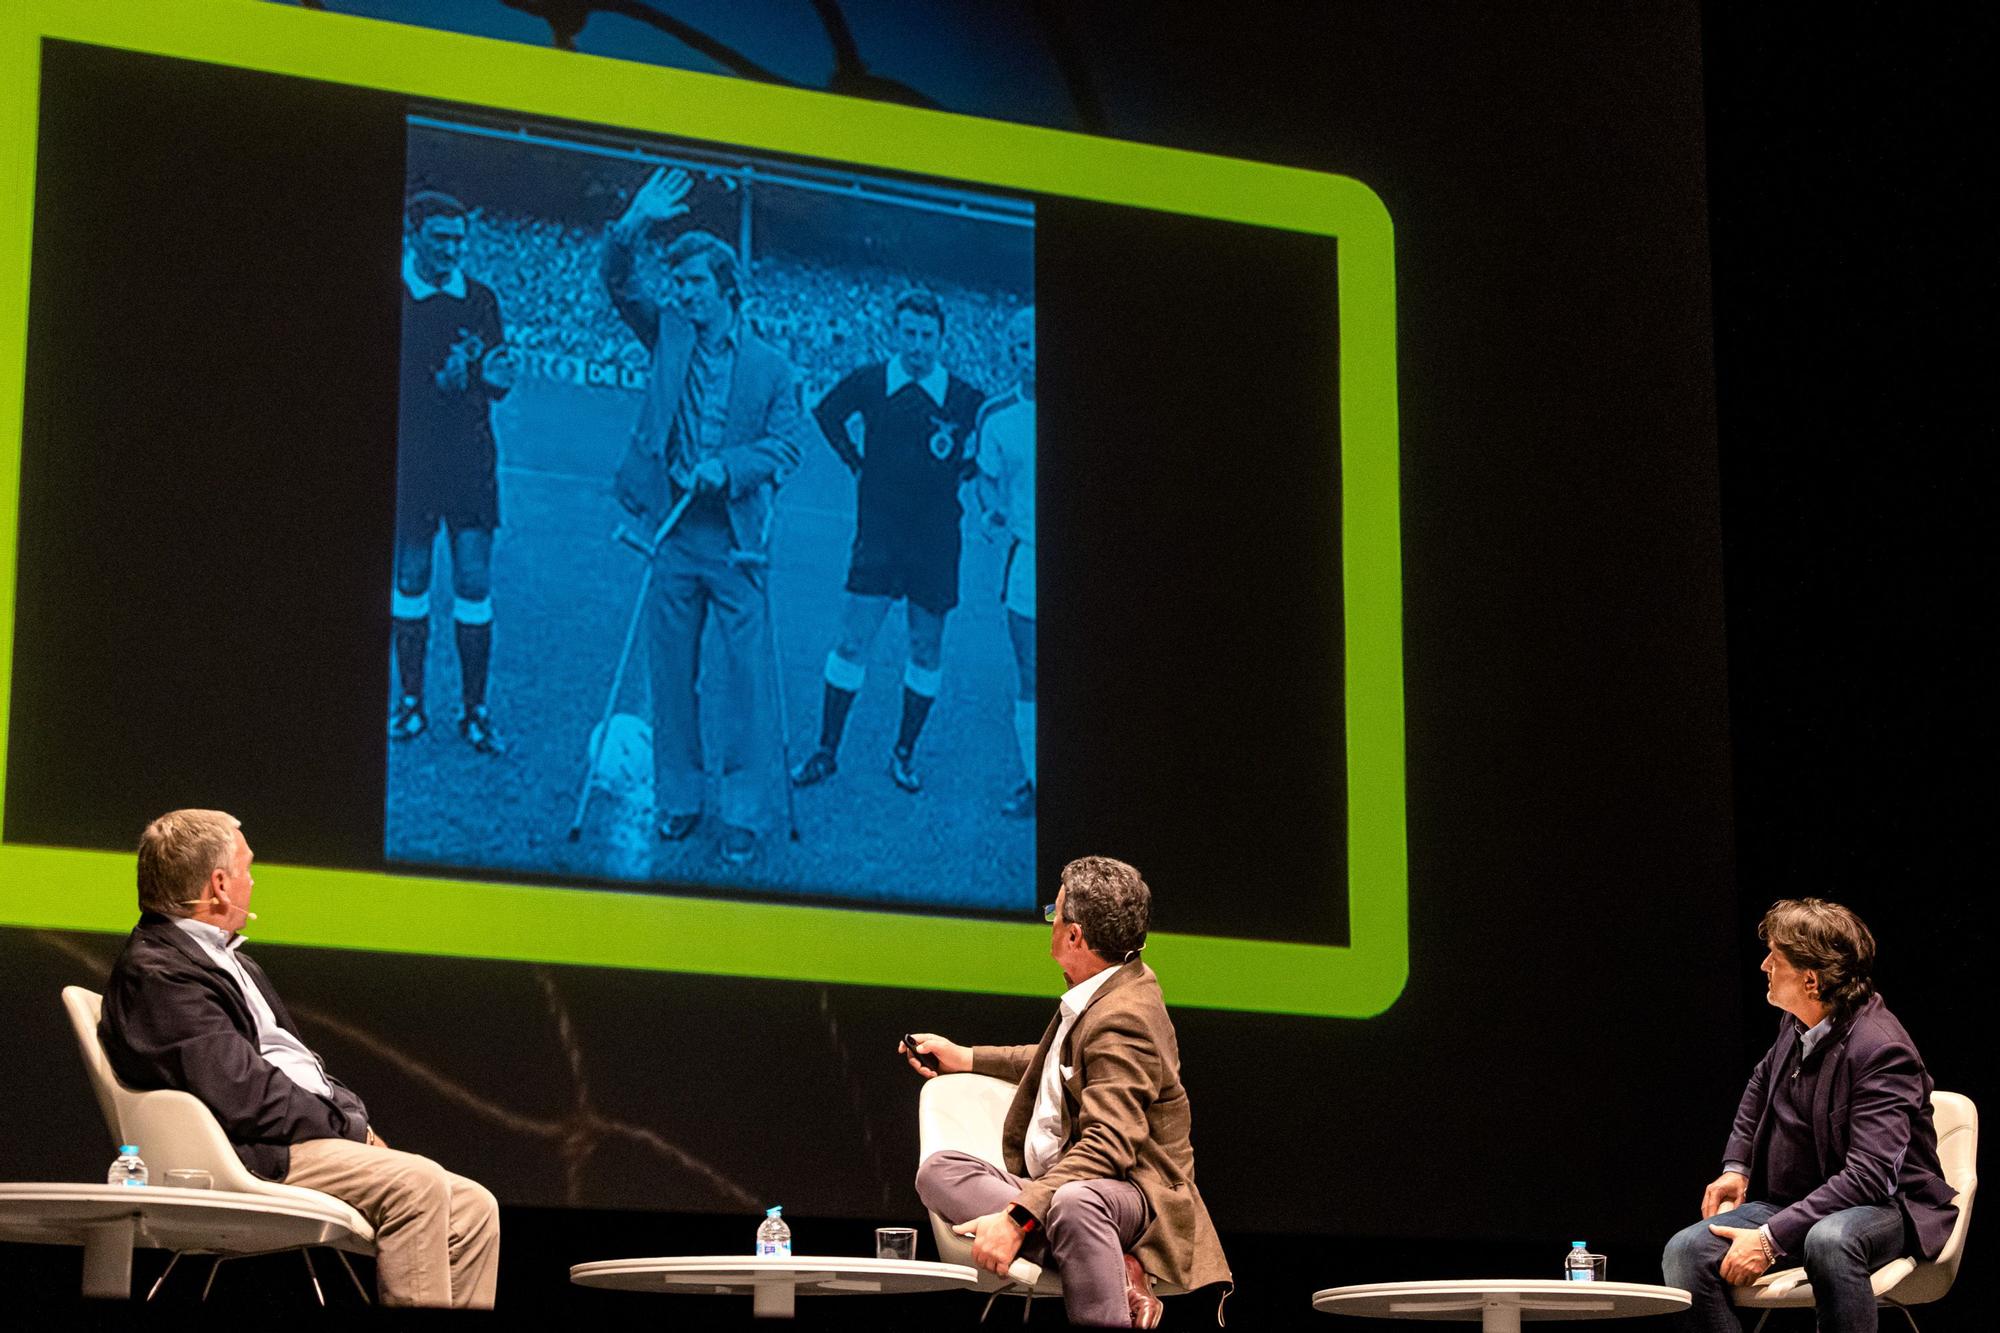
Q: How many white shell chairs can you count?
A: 3